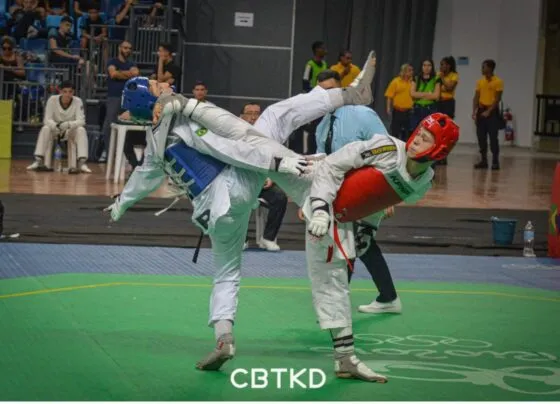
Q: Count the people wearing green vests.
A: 2